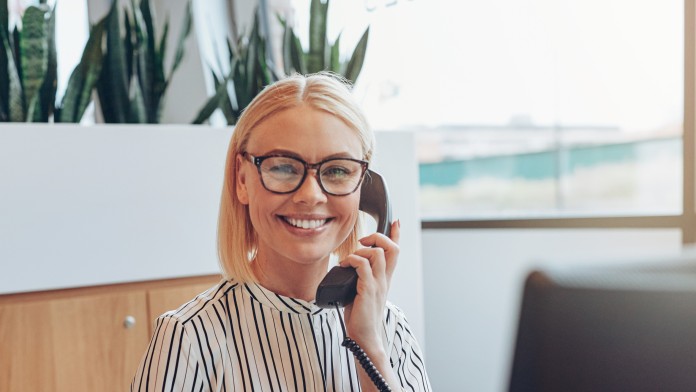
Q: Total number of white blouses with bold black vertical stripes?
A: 1